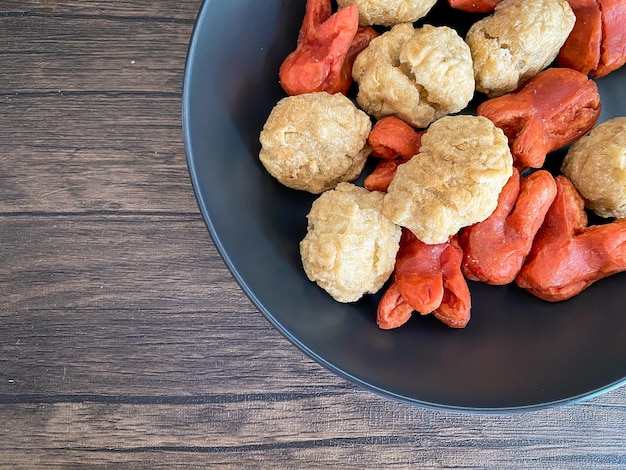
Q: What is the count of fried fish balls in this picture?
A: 7